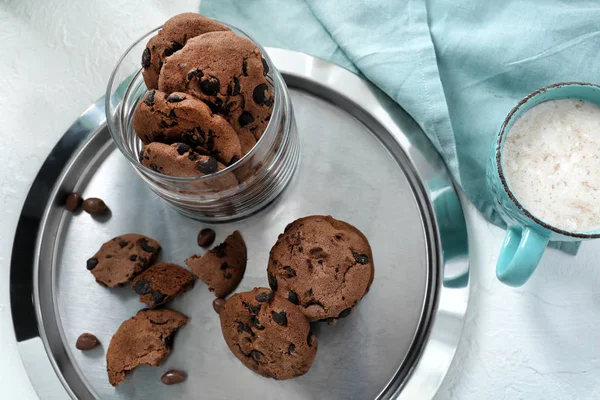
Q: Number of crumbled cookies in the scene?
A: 4